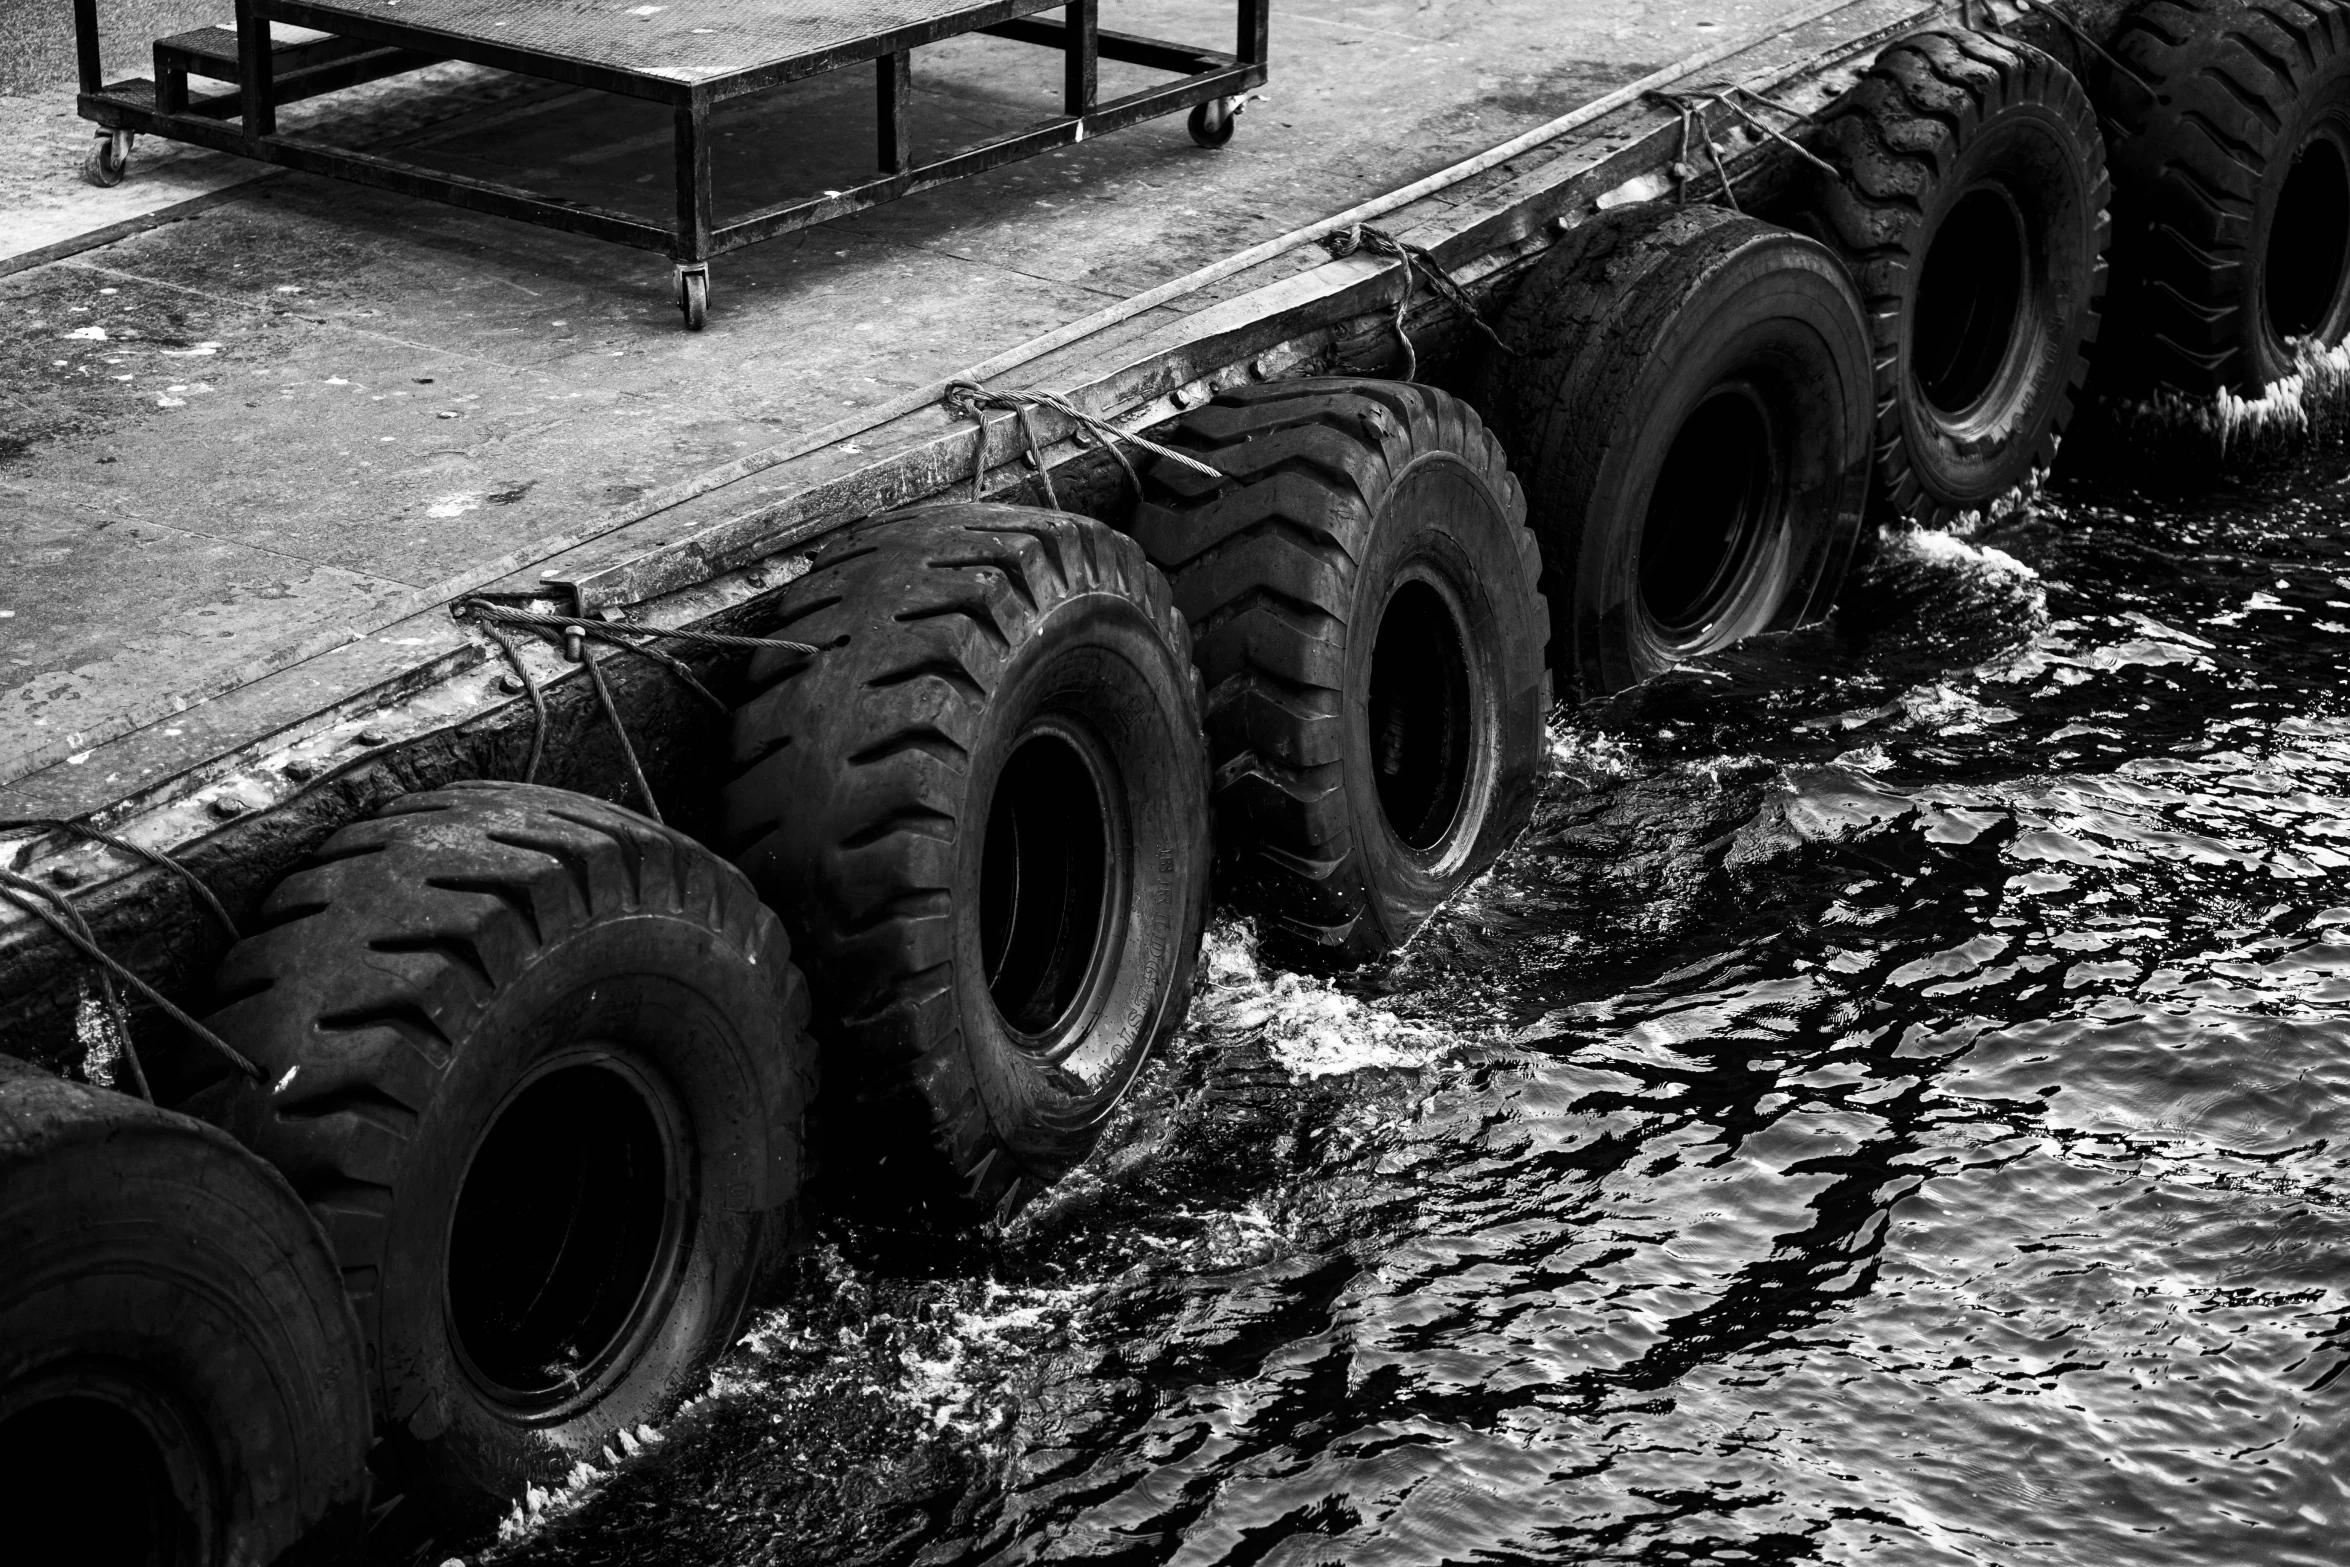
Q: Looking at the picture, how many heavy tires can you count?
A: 7